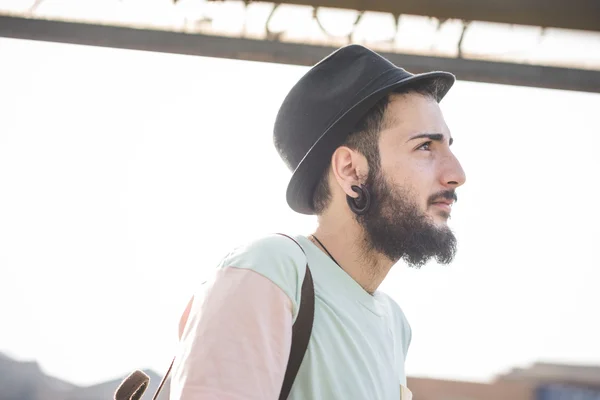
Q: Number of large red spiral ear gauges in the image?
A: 0